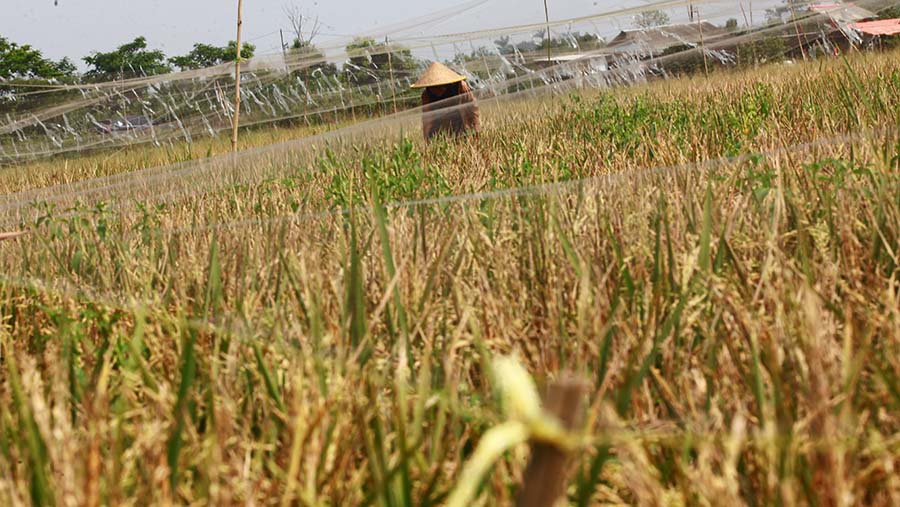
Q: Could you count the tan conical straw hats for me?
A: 1